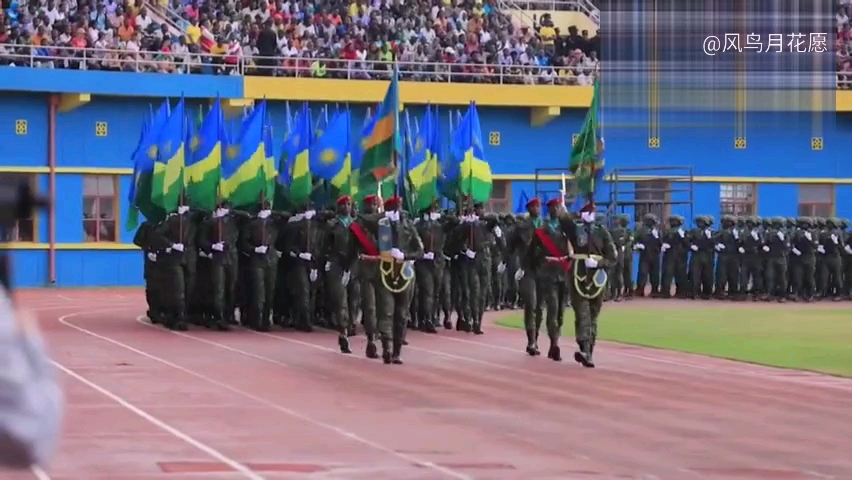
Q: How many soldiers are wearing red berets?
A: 6